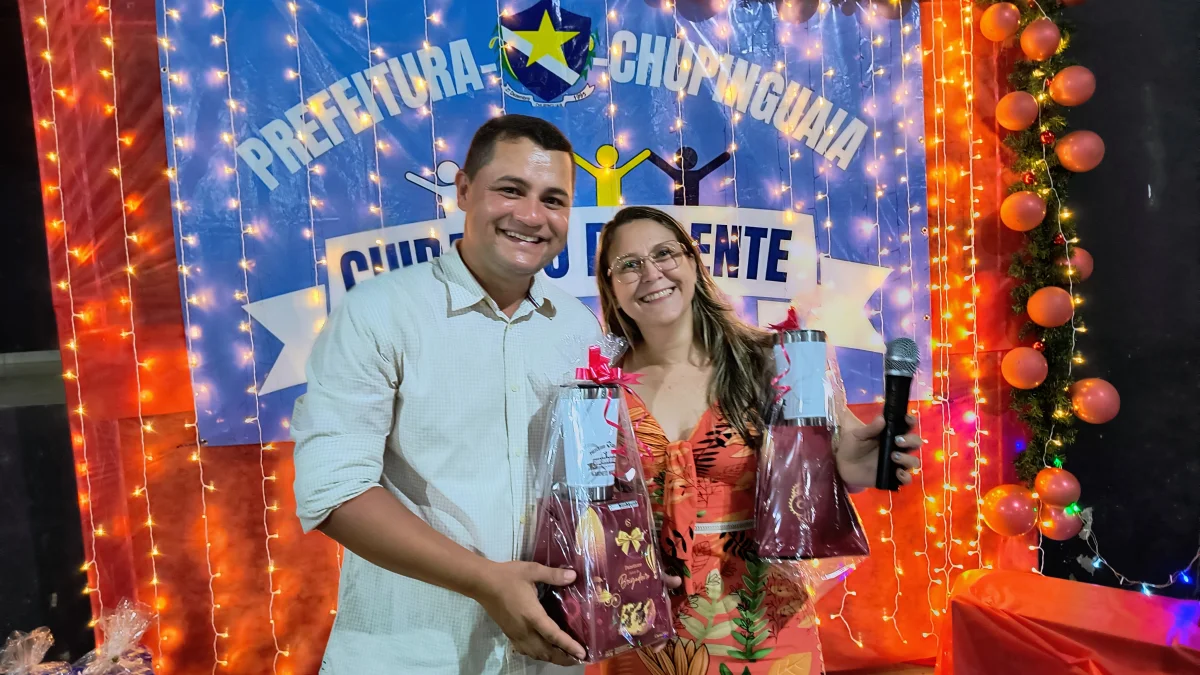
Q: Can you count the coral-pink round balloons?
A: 13